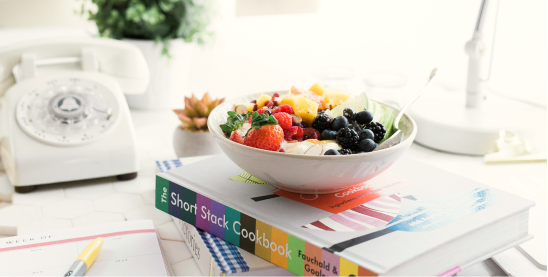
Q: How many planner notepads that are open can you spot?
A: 1